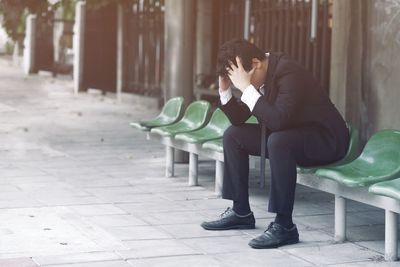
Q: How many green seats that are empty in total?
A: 6